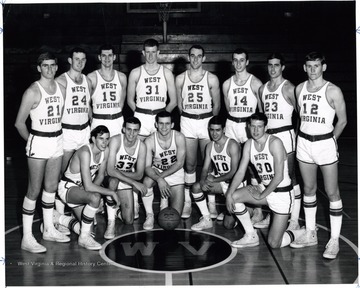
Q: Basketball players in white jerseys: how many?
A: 13